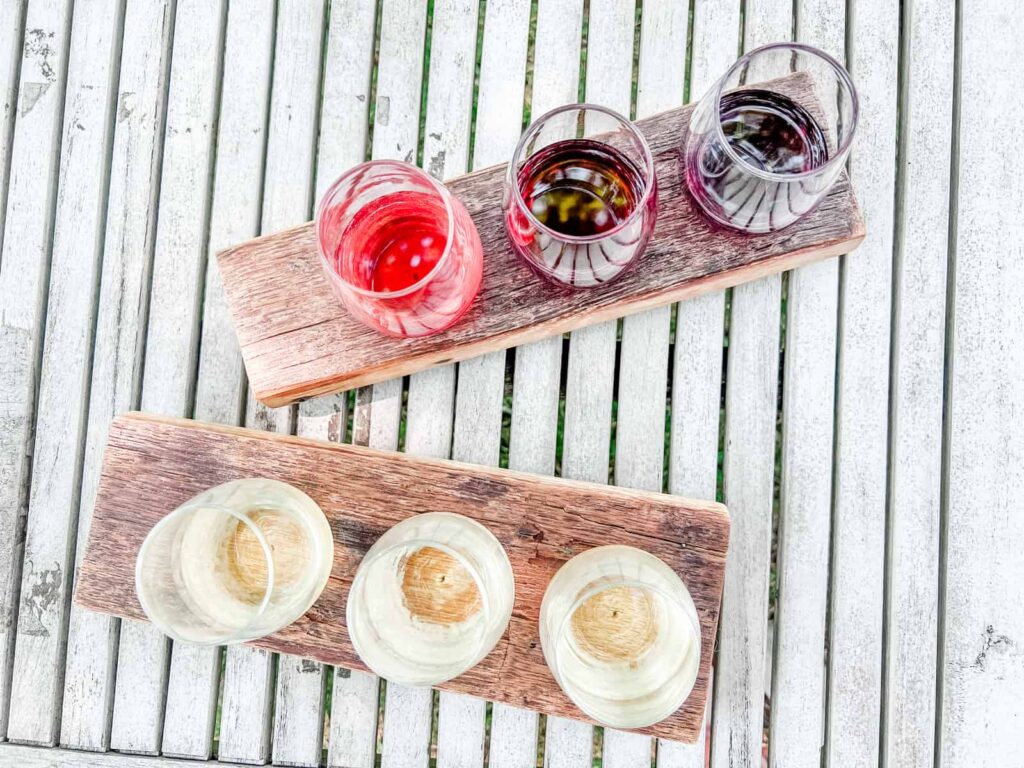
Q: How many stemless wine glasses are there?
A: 6